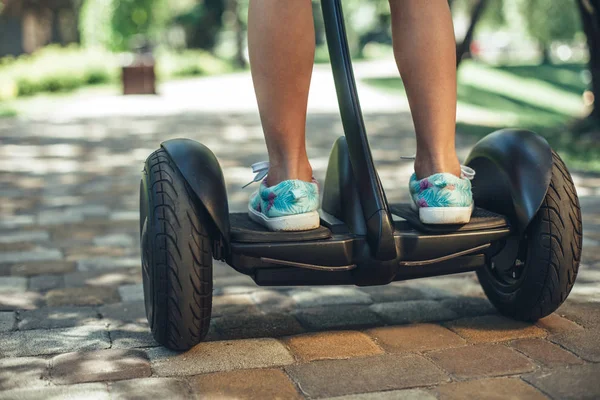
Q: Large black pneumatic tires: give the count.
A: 2